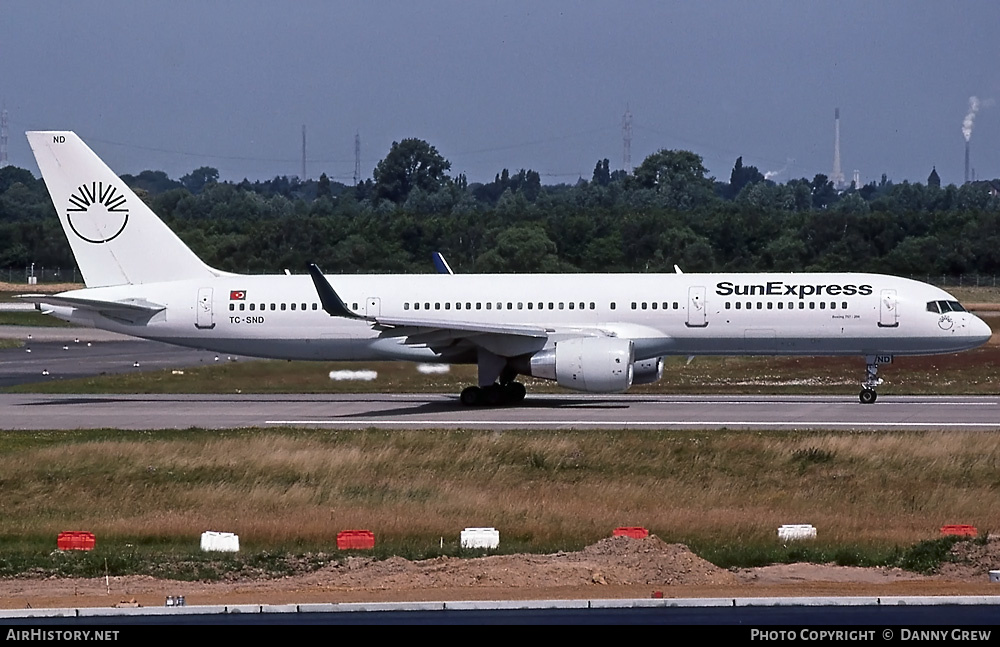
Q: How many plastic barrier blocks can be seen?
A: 7